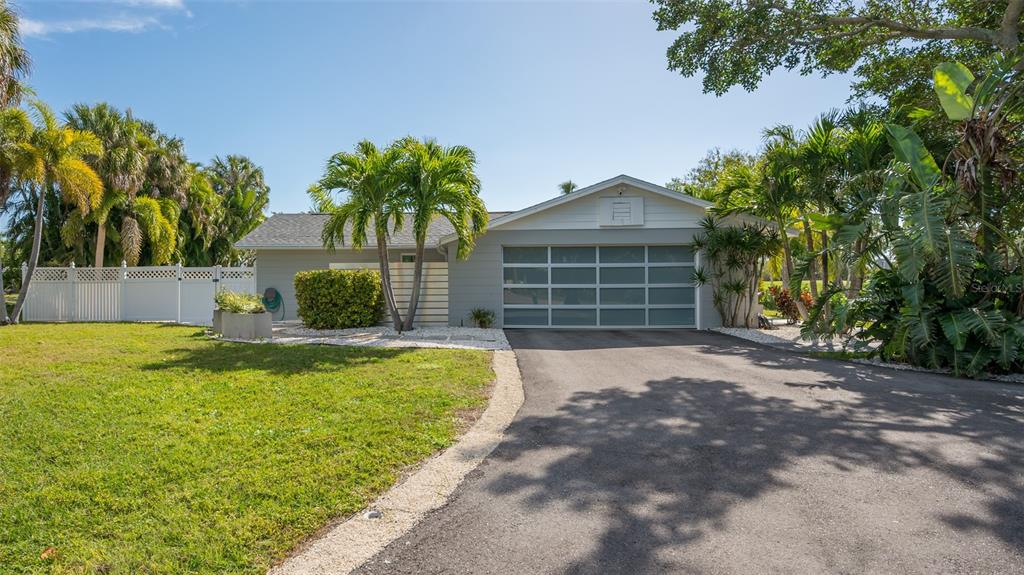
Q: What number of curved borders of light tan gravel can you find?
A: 1